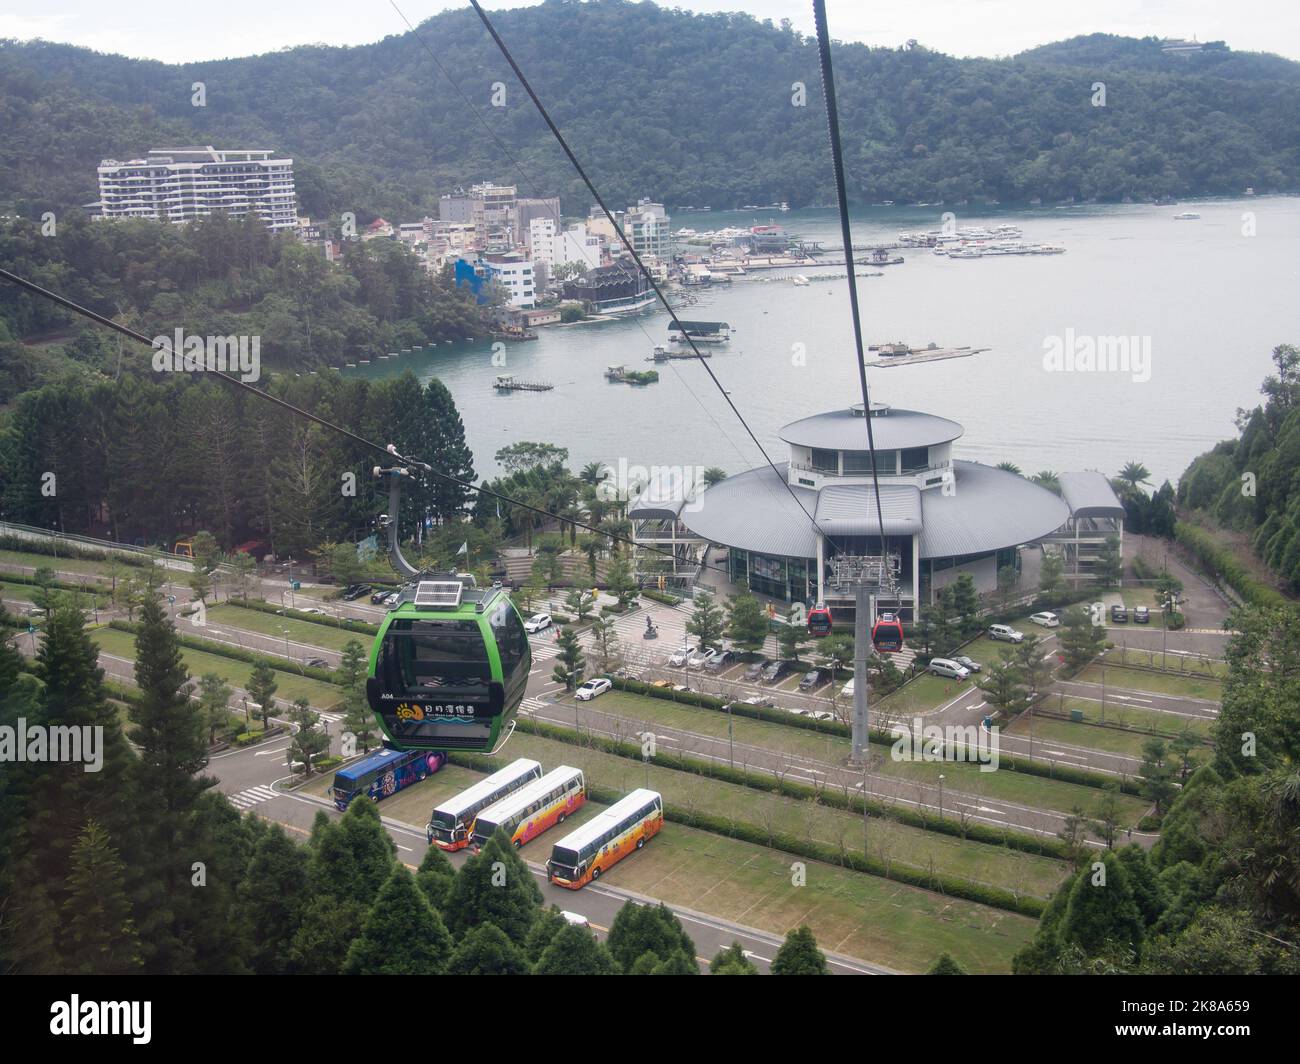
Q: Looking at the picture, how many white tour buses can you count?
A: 3